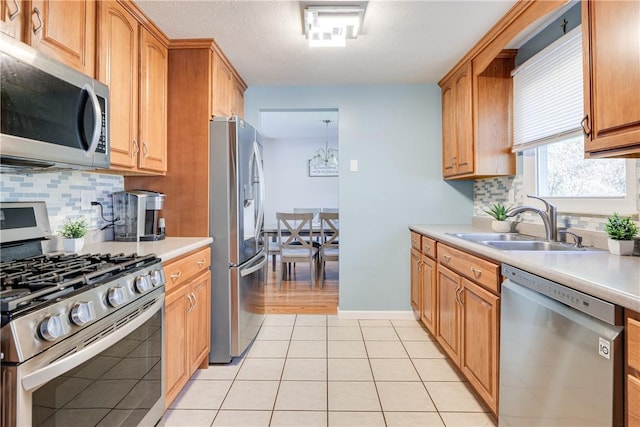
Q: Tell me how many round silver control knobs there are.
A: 5